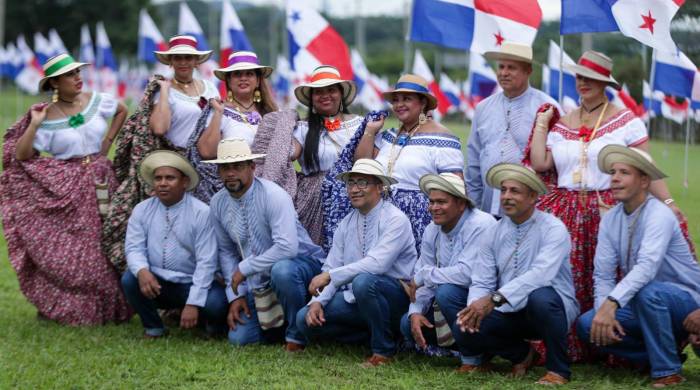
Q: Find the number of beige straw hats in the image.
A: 13